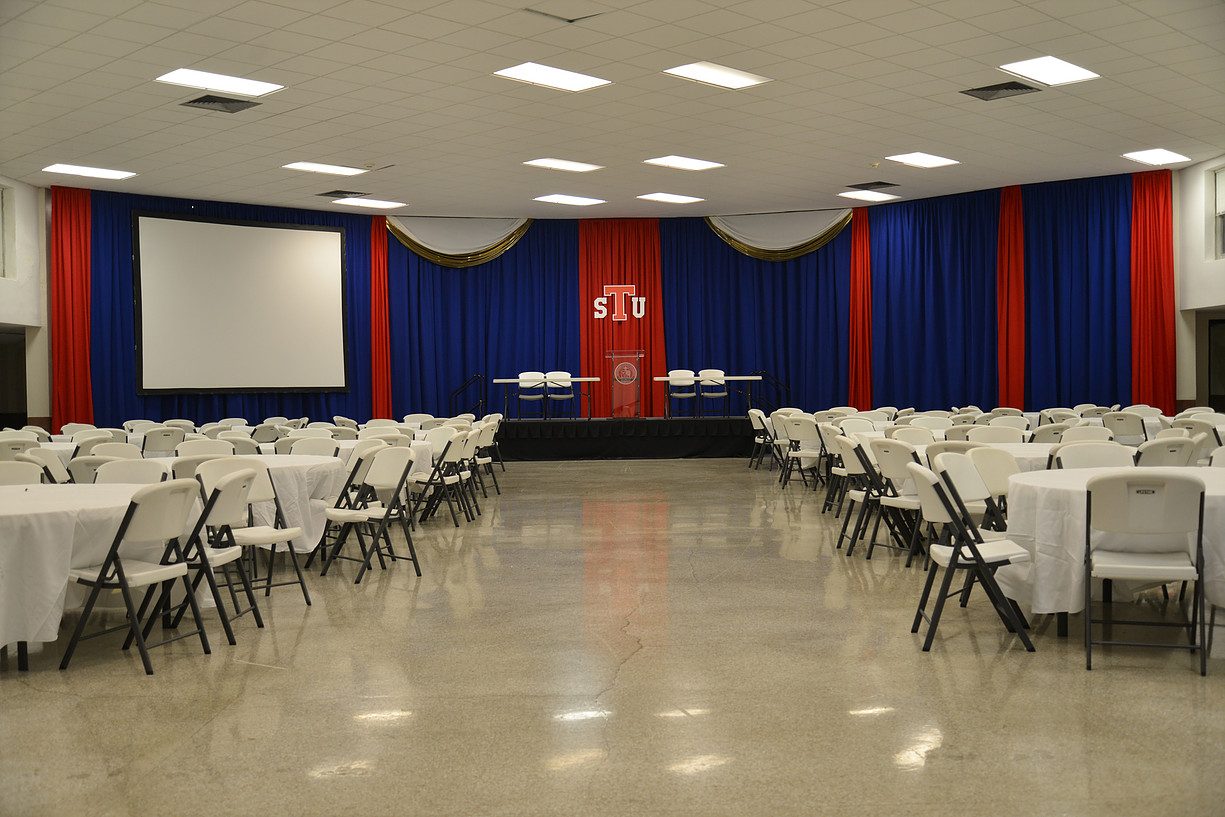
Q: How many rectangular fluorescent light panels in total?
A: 14